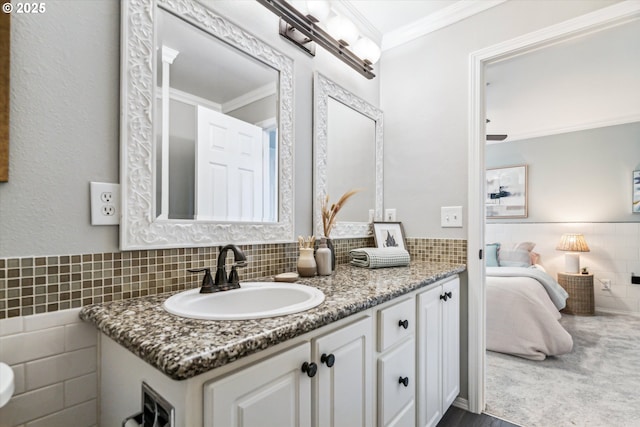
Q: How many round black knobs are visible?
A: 6